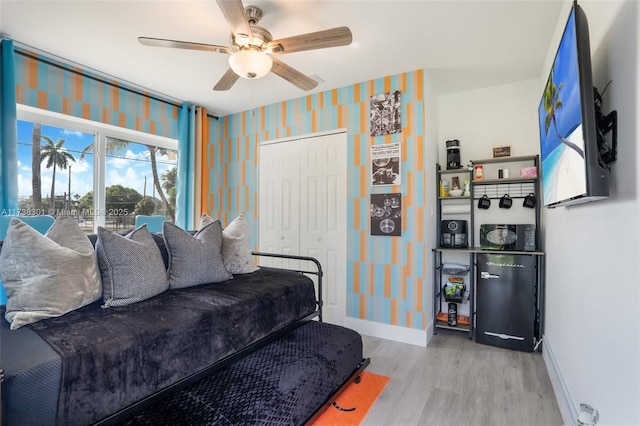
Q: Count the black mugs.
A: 3